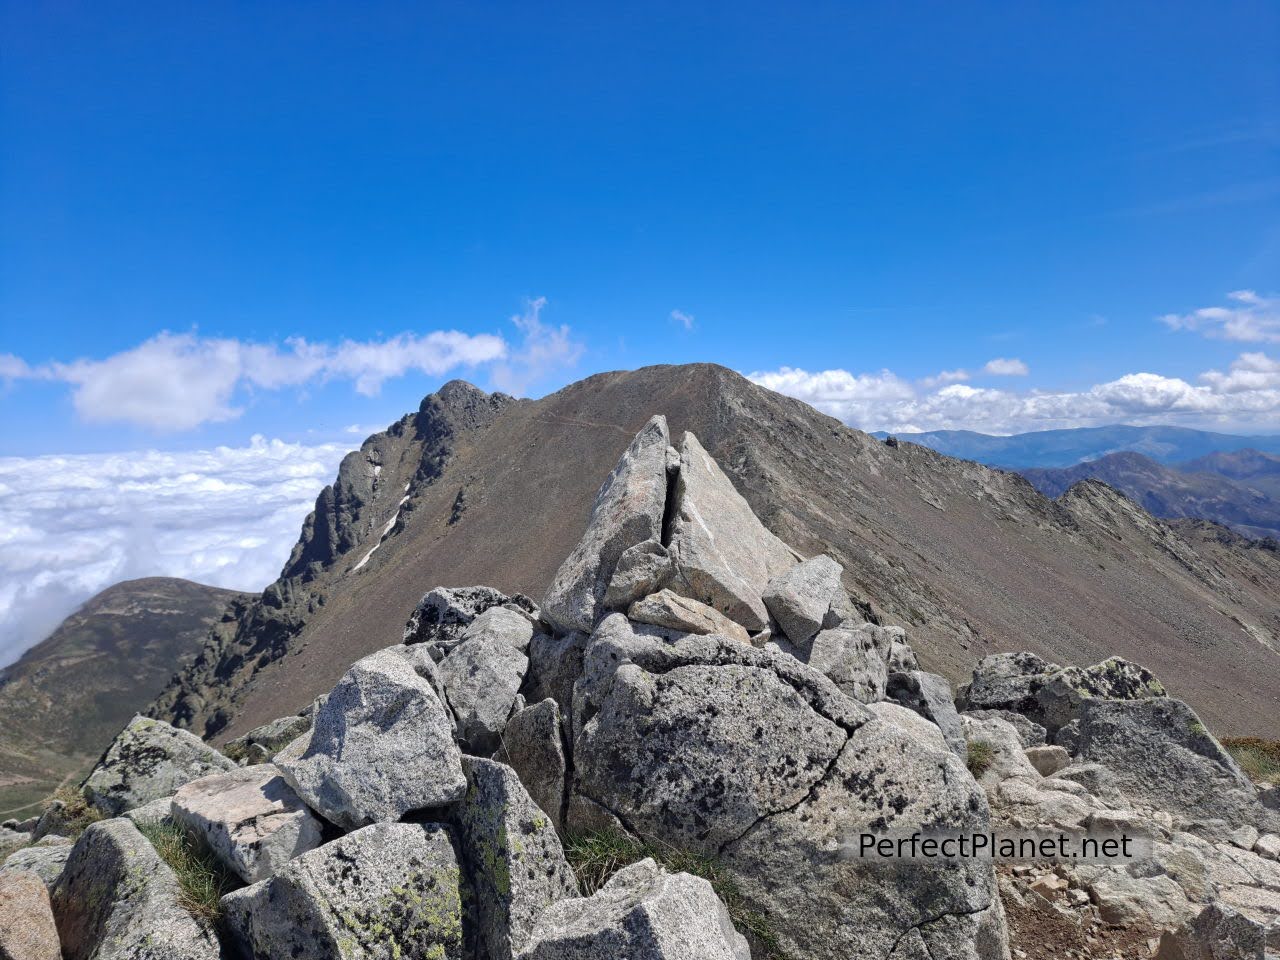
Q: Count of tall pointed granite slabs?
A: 2